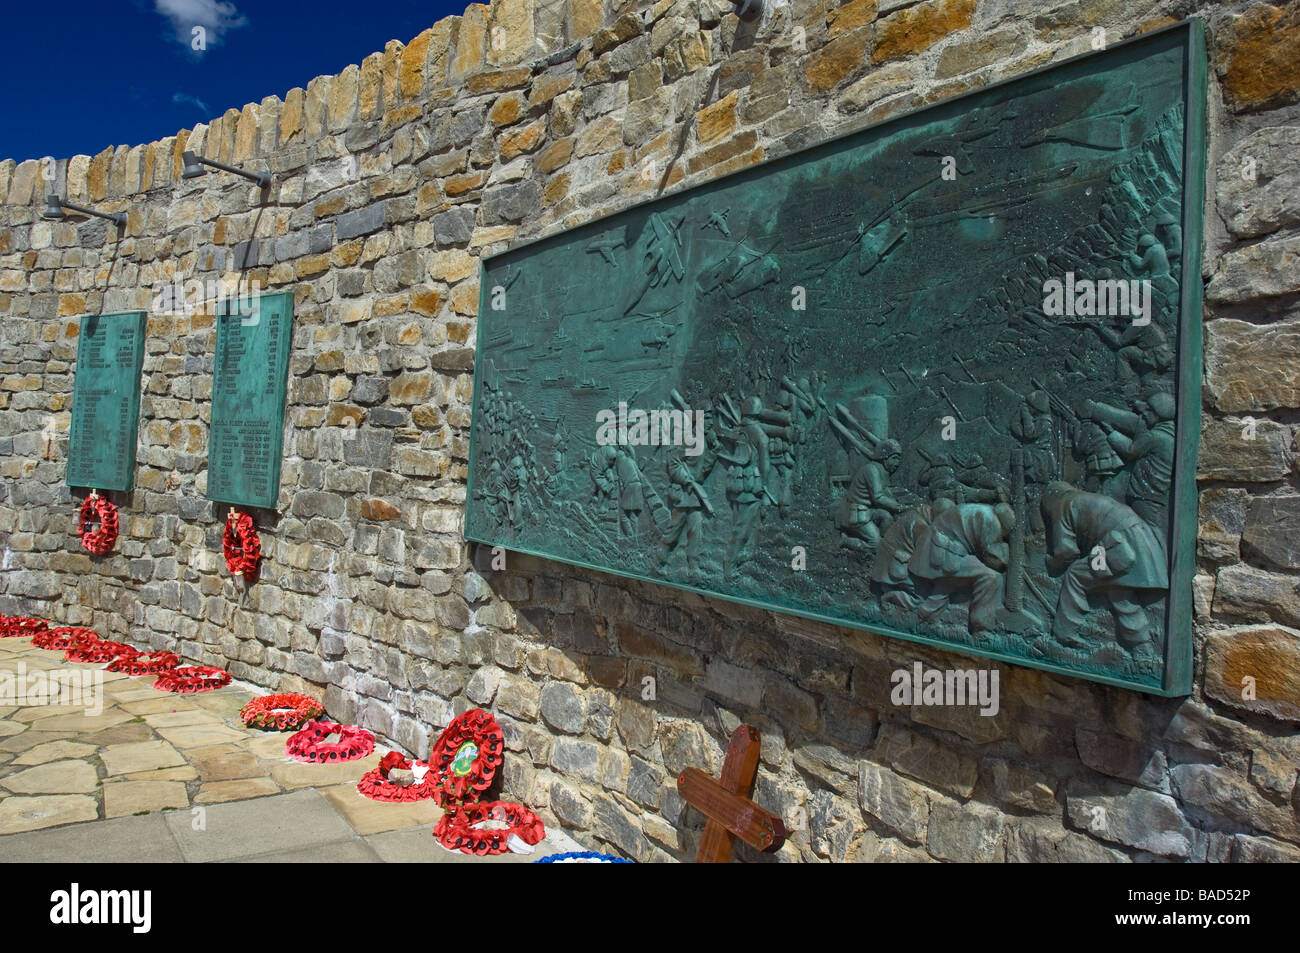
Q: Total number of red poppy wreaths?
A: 12